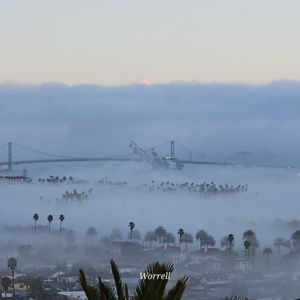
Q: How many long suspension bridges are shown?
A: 1